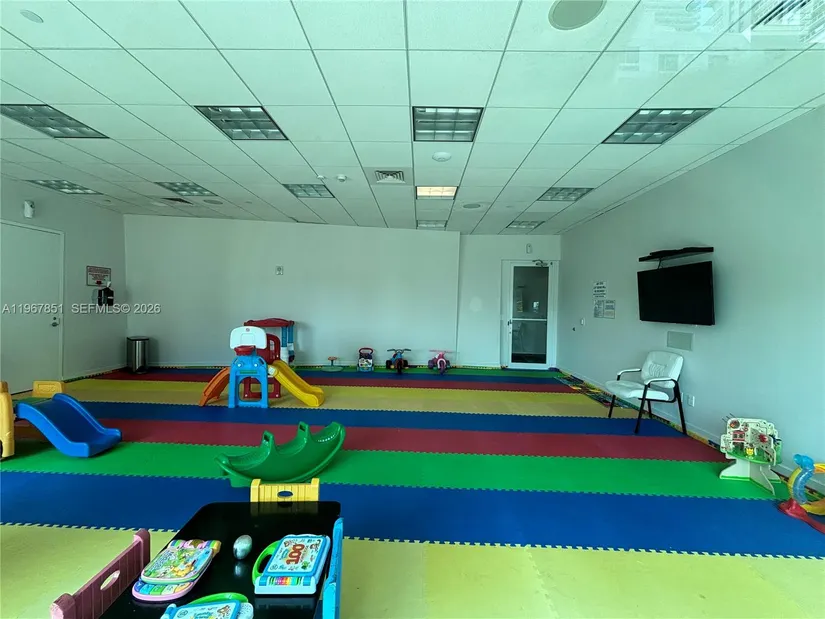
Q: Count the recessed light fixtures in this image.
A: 11